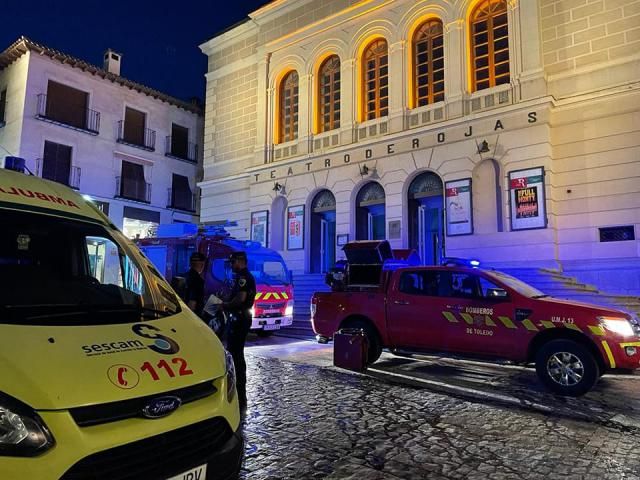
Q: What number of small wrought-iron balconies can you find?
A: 6